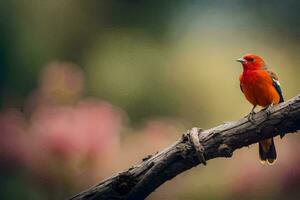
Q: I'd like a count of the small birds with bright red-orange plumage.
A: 1